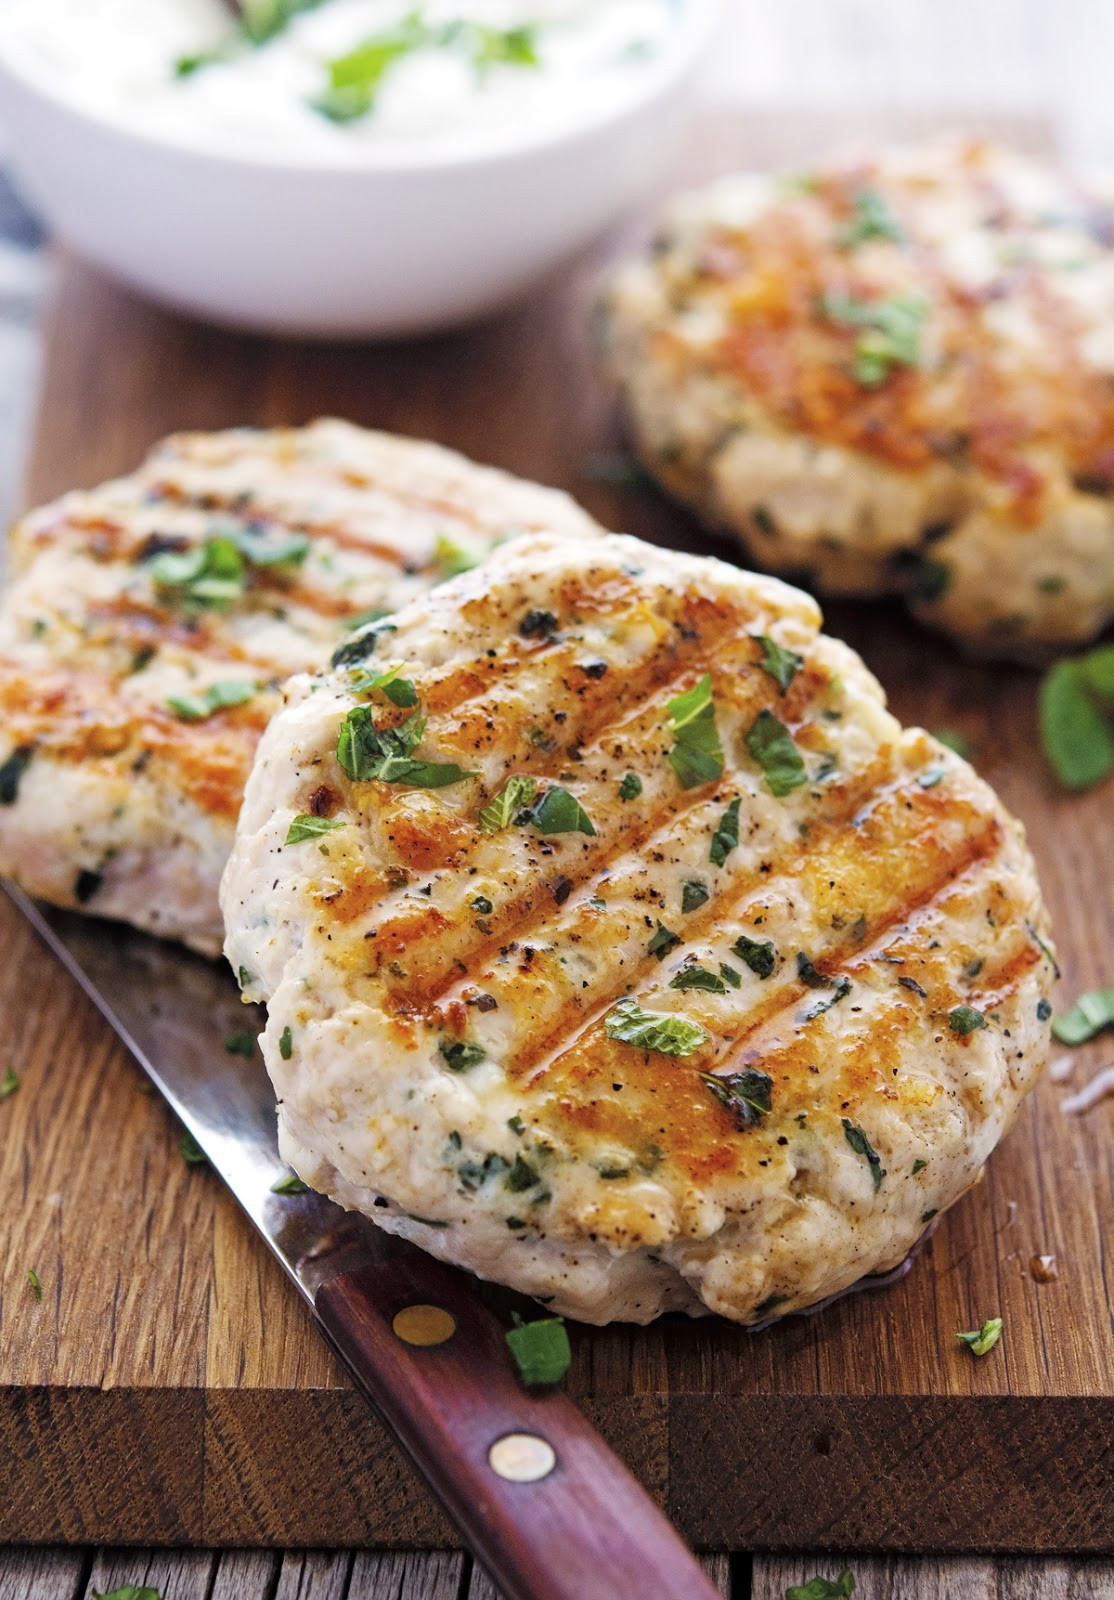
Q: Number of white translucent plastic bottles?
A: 0